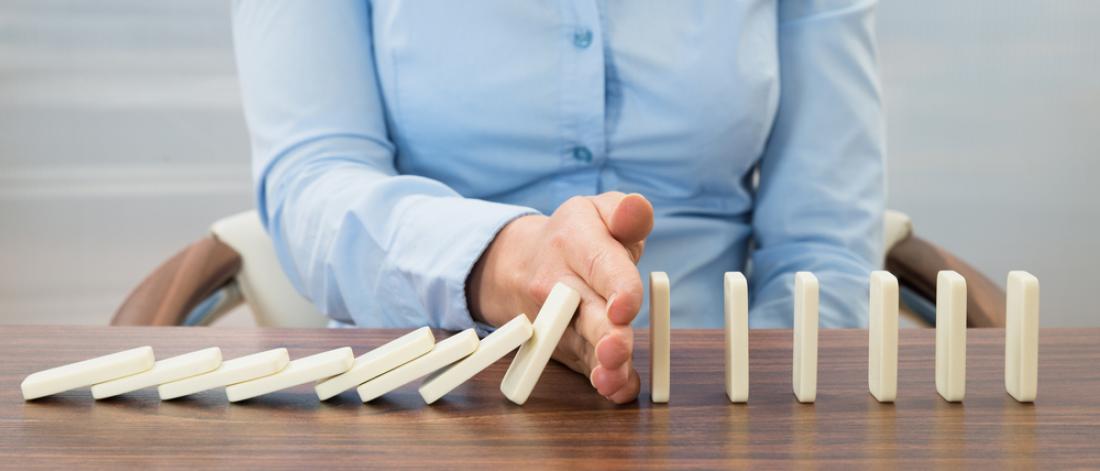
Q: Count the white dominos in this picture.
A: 14